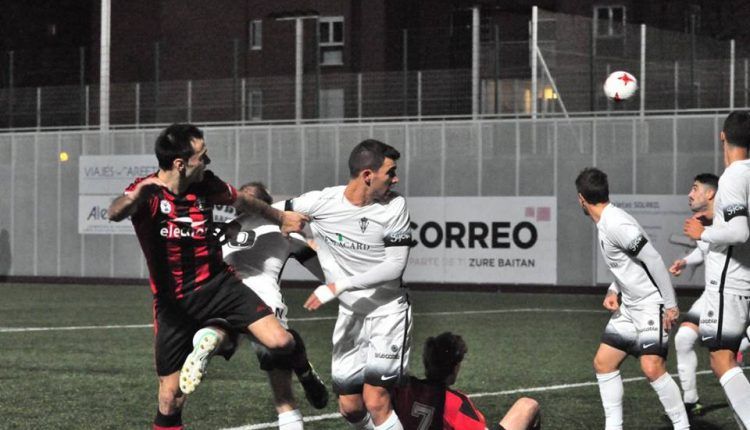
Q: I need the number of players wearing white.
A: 5